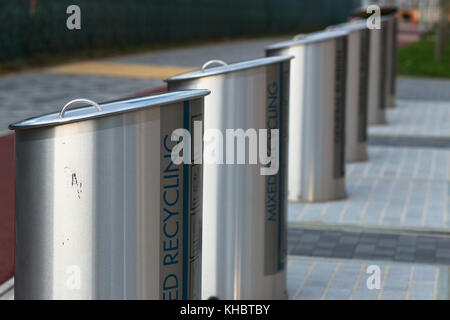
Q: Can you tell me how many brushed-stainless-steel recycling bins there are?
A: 6